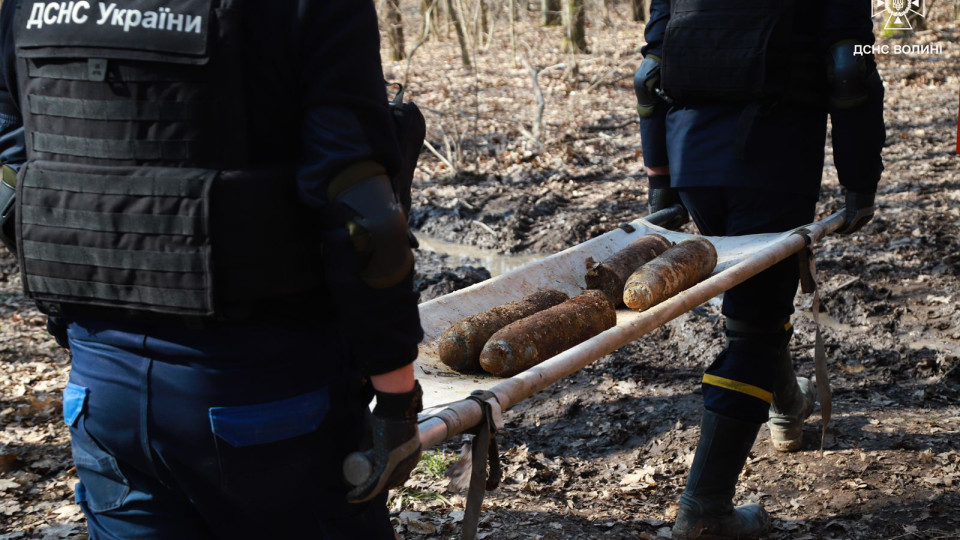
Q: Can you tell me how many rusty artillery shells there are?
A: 4